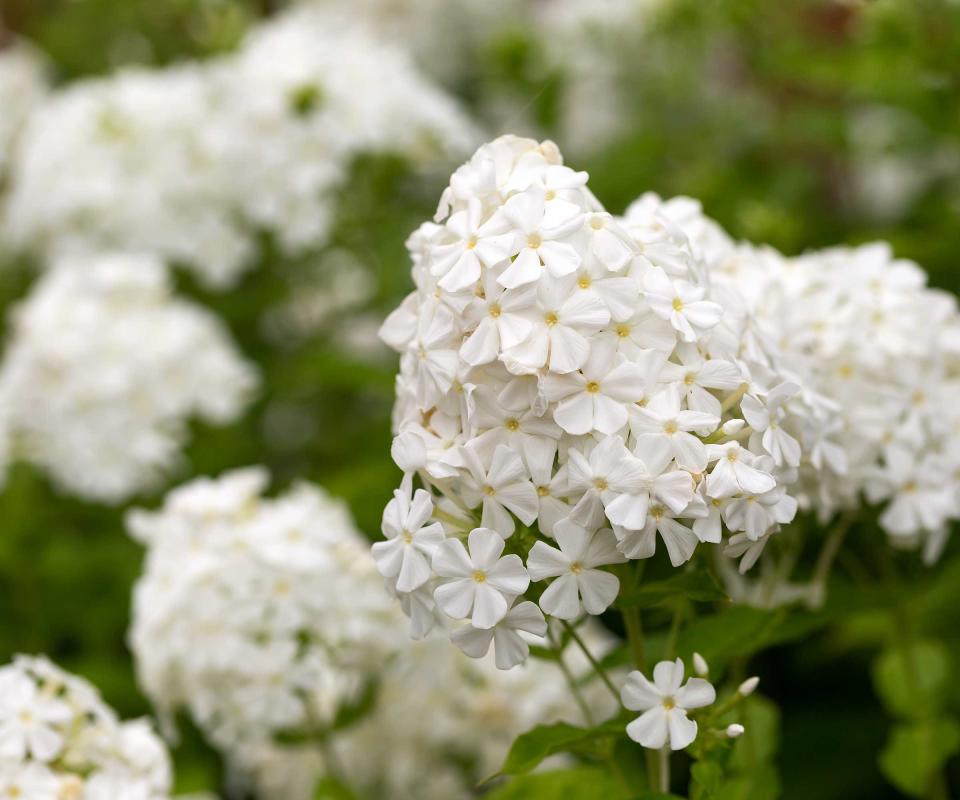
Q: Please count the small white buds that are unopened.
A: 4